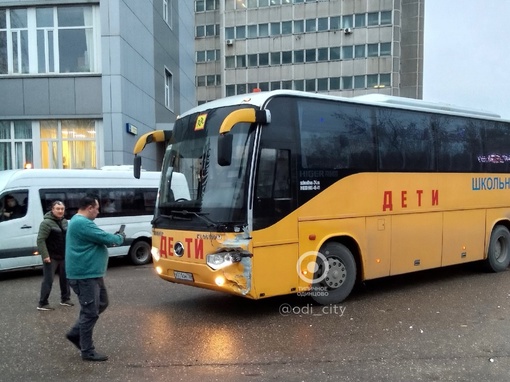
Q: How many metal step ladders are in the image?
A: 0